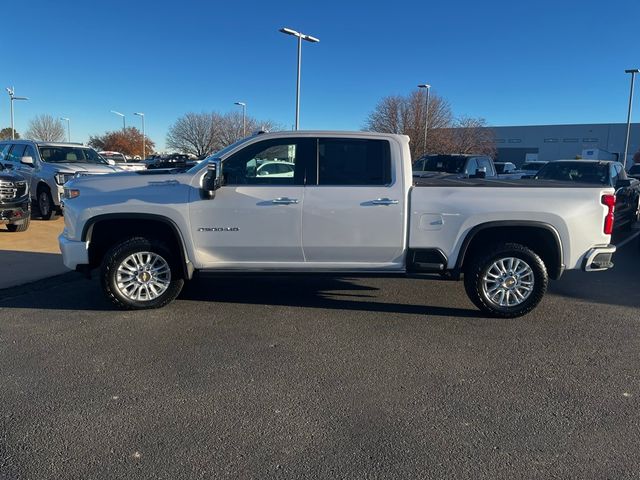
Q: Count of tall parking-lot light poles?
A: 8